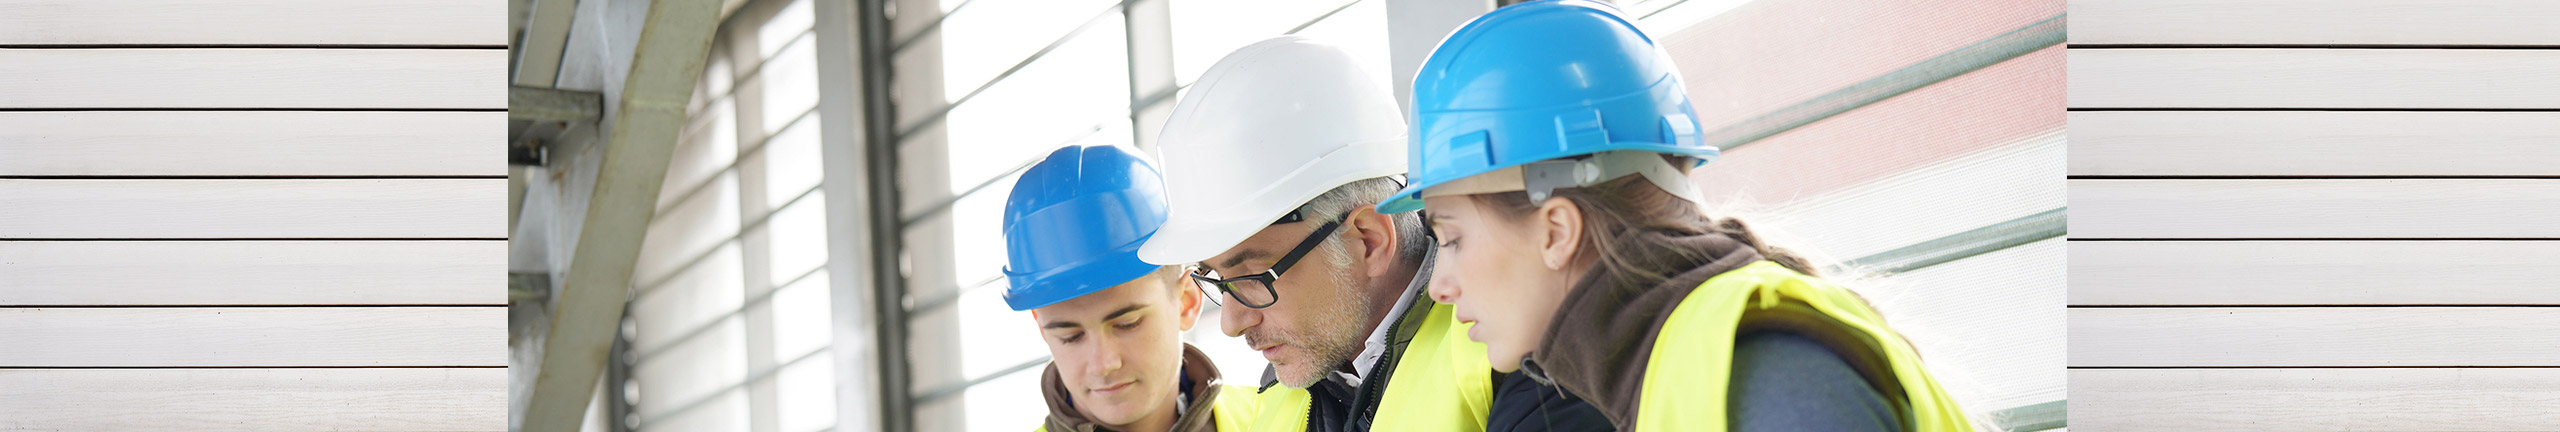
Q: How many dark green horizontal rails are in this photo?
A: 3